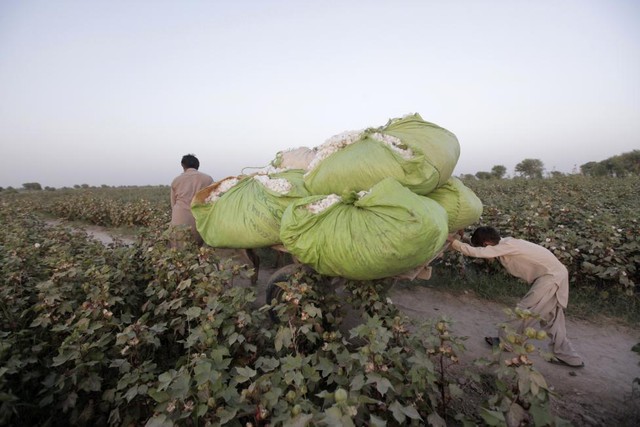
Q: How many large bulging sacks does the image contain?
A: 4